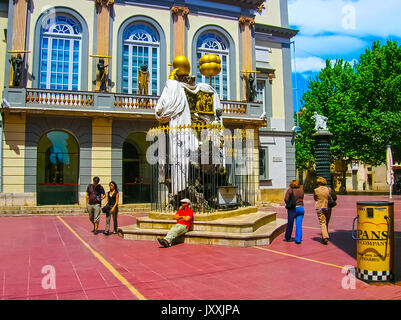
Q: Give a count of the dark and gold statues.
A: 4